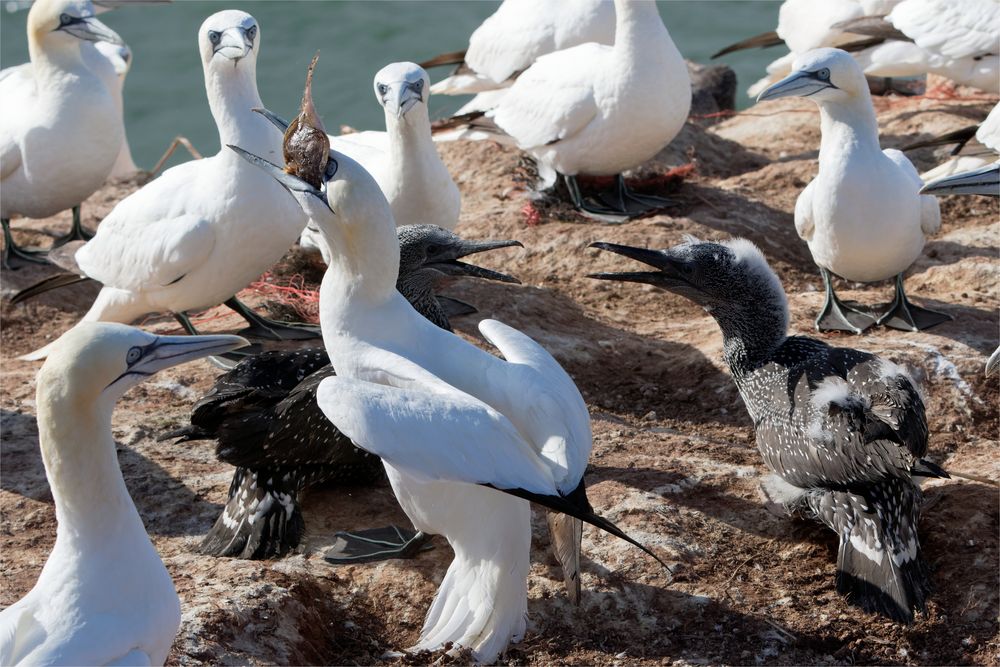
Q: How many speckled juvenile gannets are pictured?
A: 2